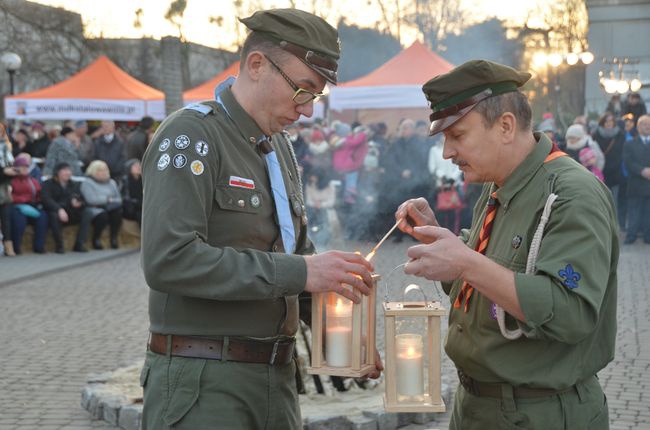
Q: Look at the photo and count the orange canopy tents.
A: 3